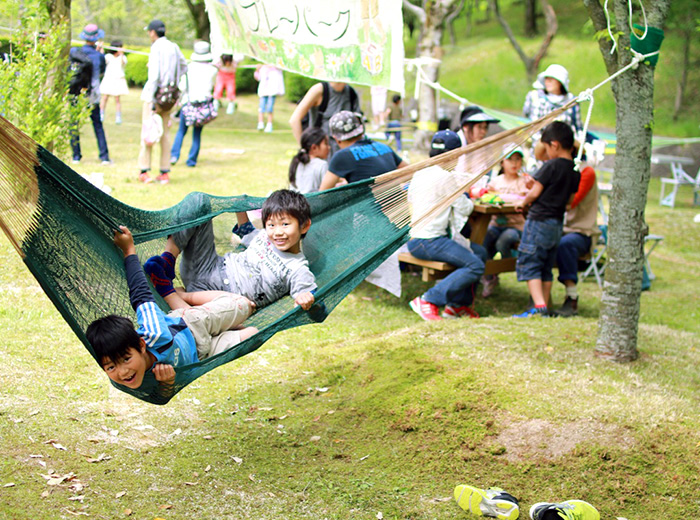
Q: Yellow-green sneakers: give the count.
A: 2